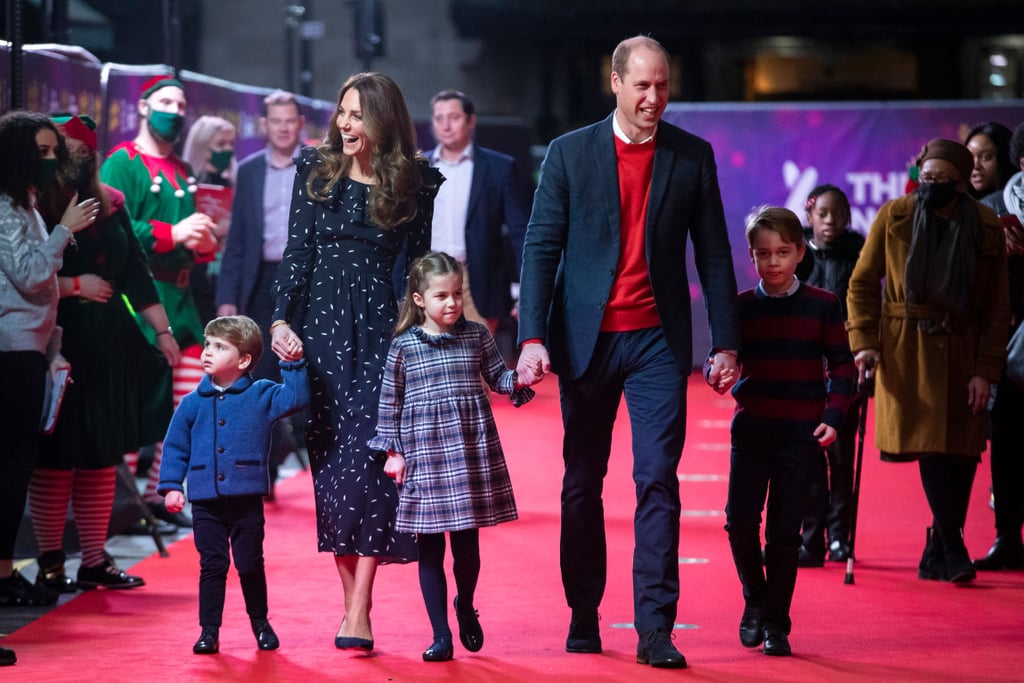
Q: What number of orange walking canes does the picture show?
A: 0